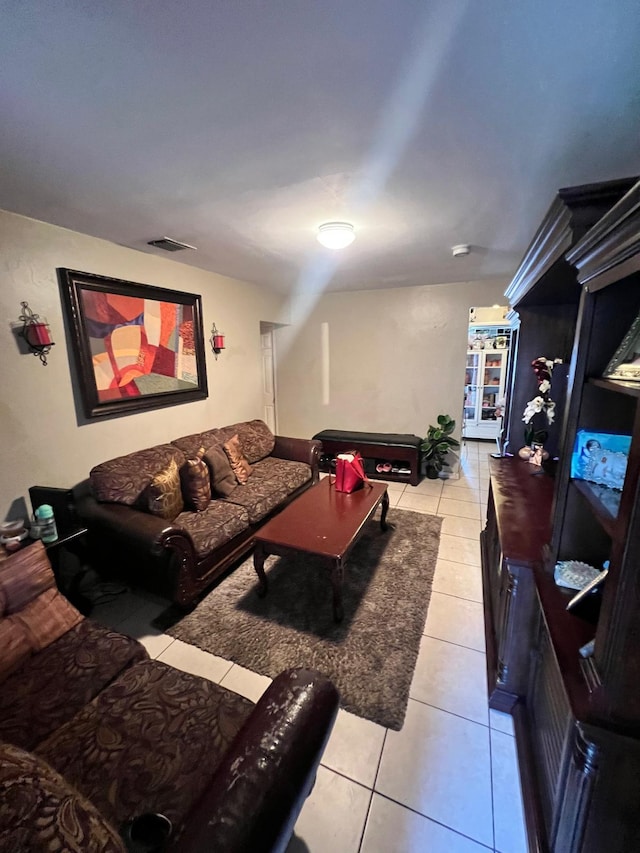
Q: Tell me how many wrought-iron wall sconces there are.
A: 2